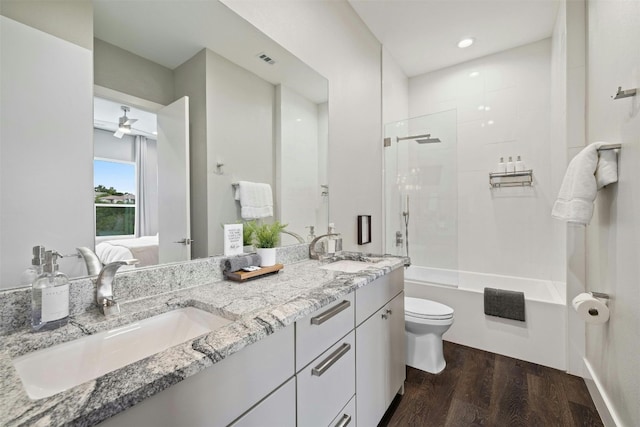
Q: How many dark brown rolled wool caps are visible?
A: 0